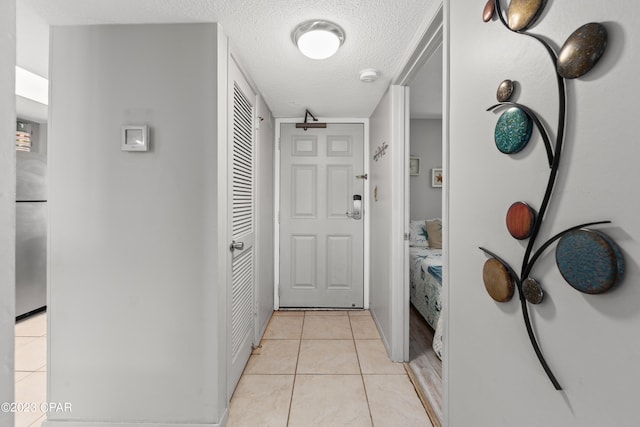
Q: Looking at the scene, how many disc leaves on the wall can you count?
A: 9